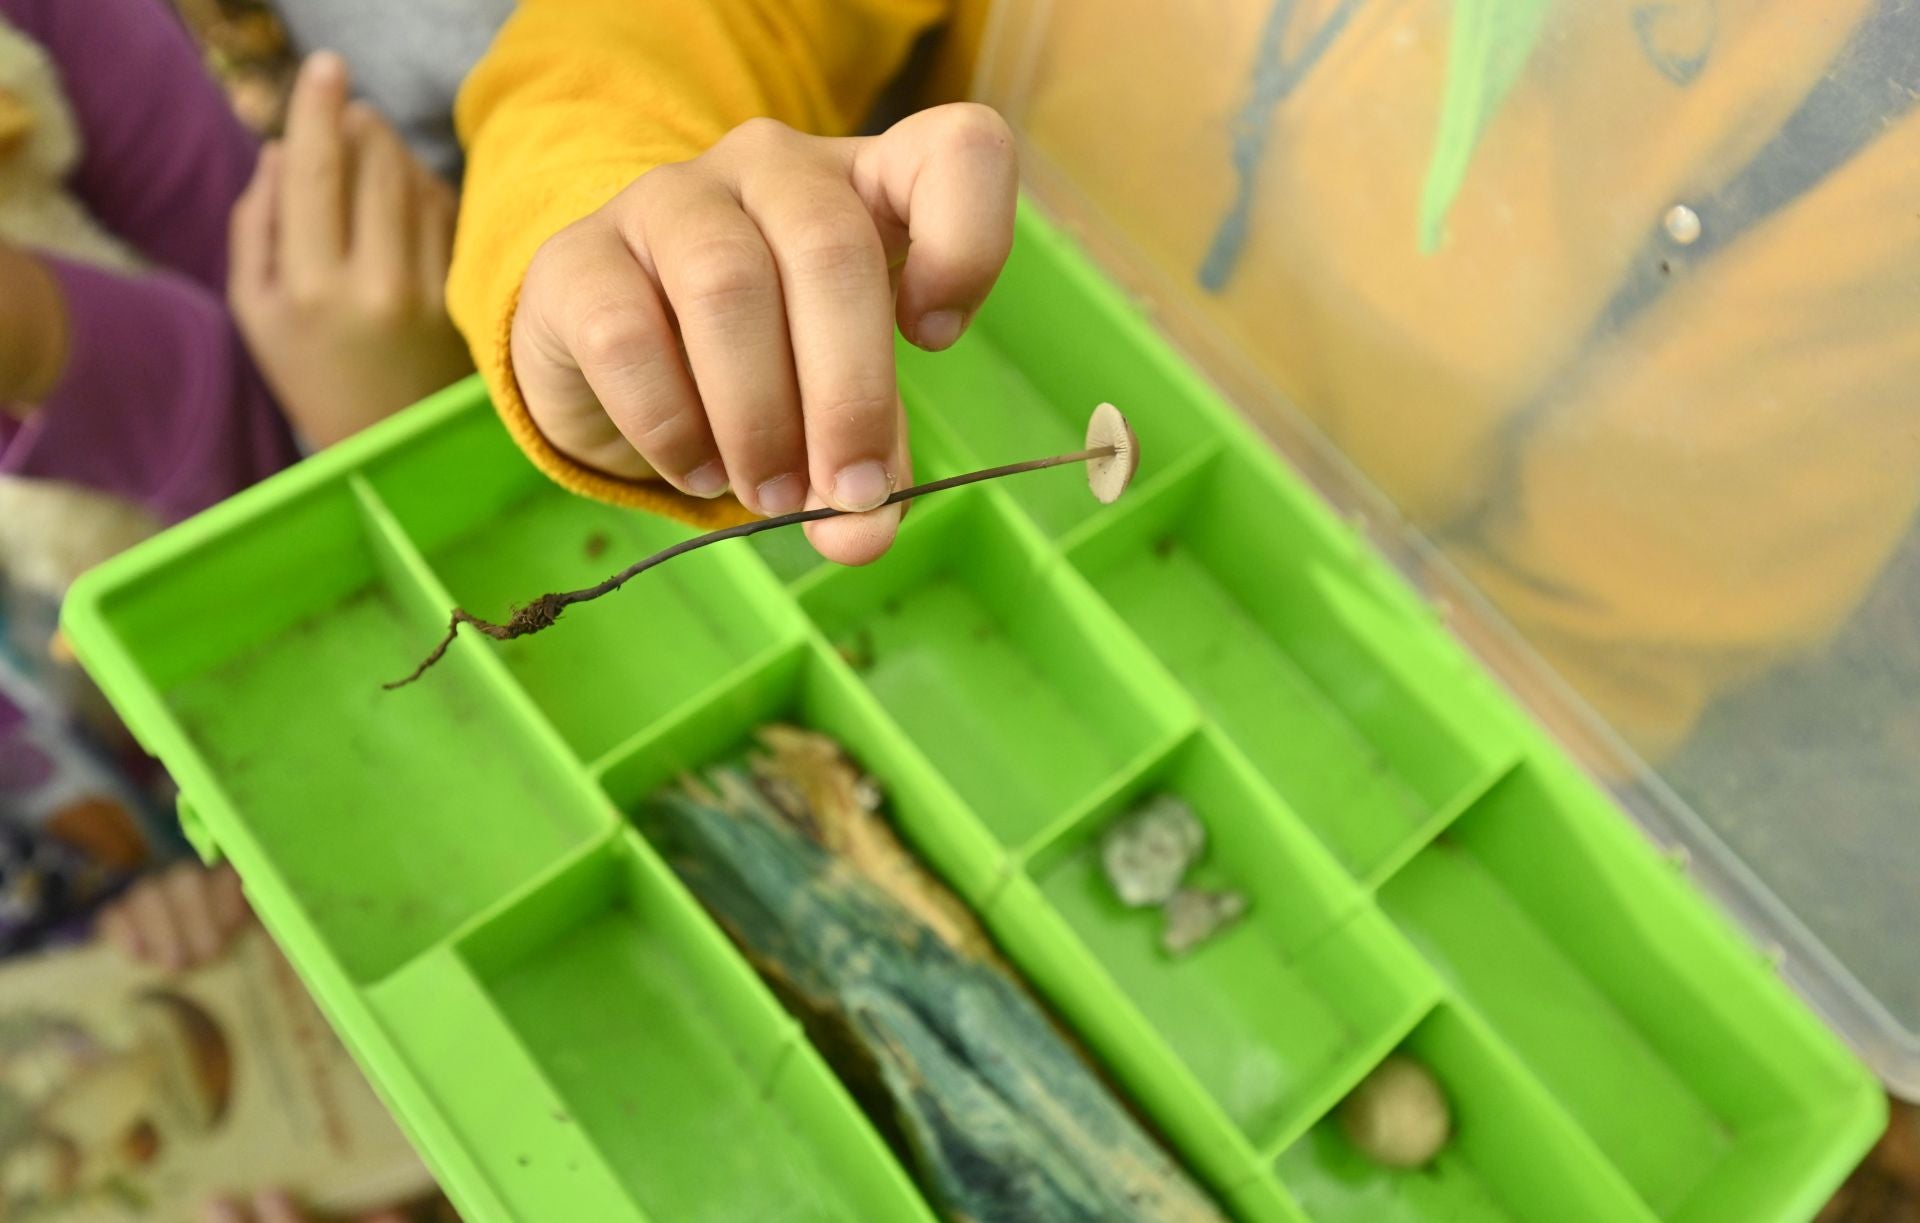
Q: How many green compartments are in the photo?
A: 11